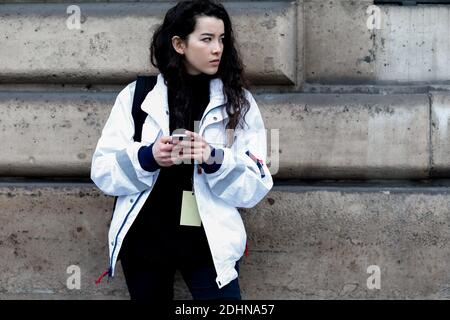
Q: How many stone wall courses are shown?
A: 3